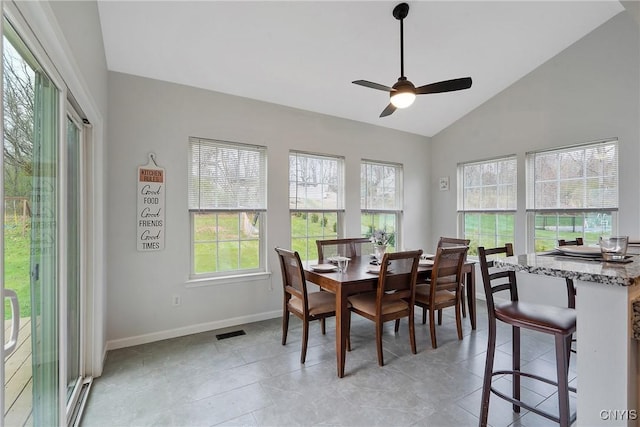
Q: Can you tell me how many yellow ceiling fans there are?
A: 0